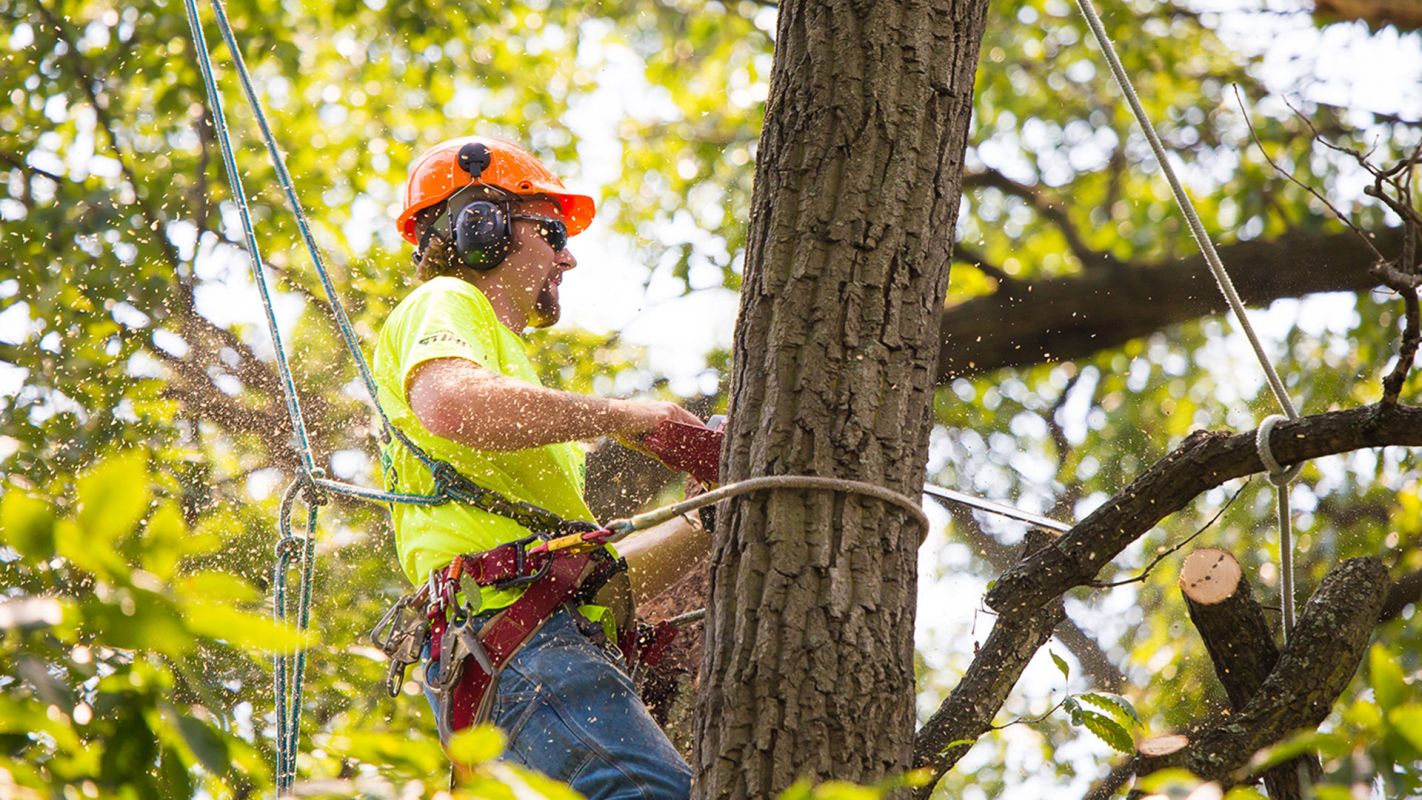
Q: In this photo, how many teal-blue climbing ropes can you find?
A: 2